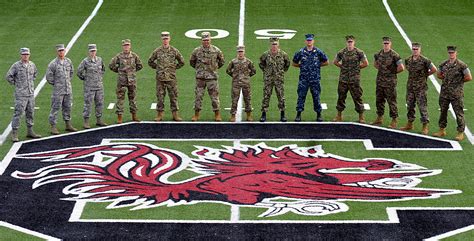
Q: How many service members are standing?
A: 13